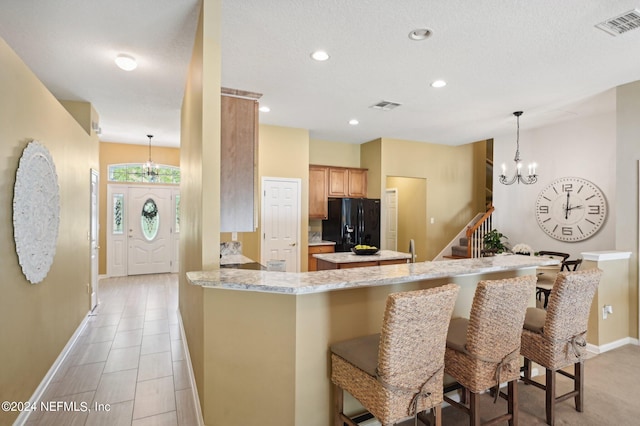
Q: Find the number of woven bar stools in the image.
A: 3